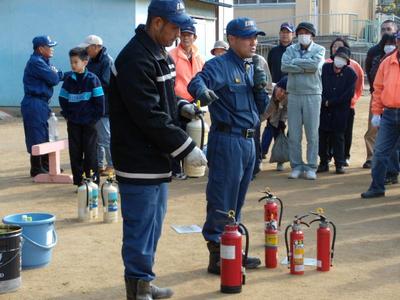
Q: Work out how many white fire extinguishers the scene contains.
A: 4